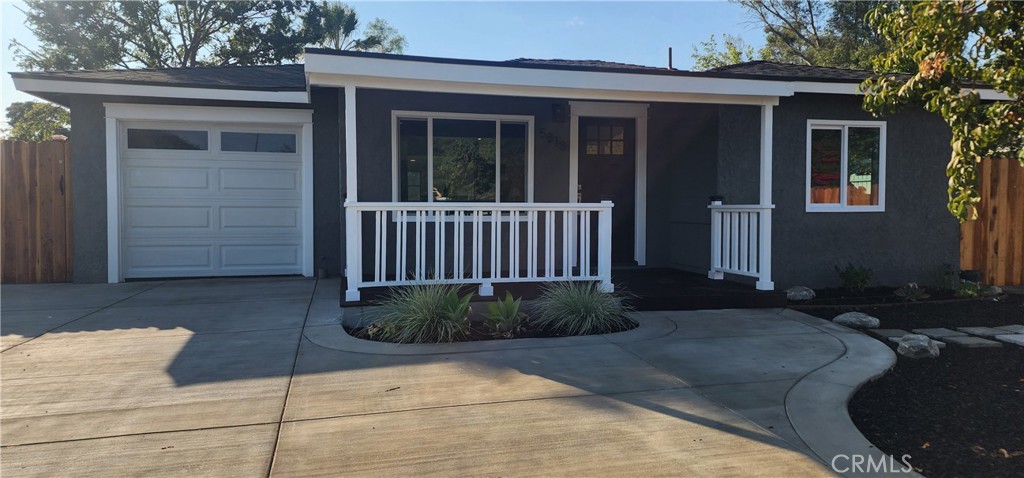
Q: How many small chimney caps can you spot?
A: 1